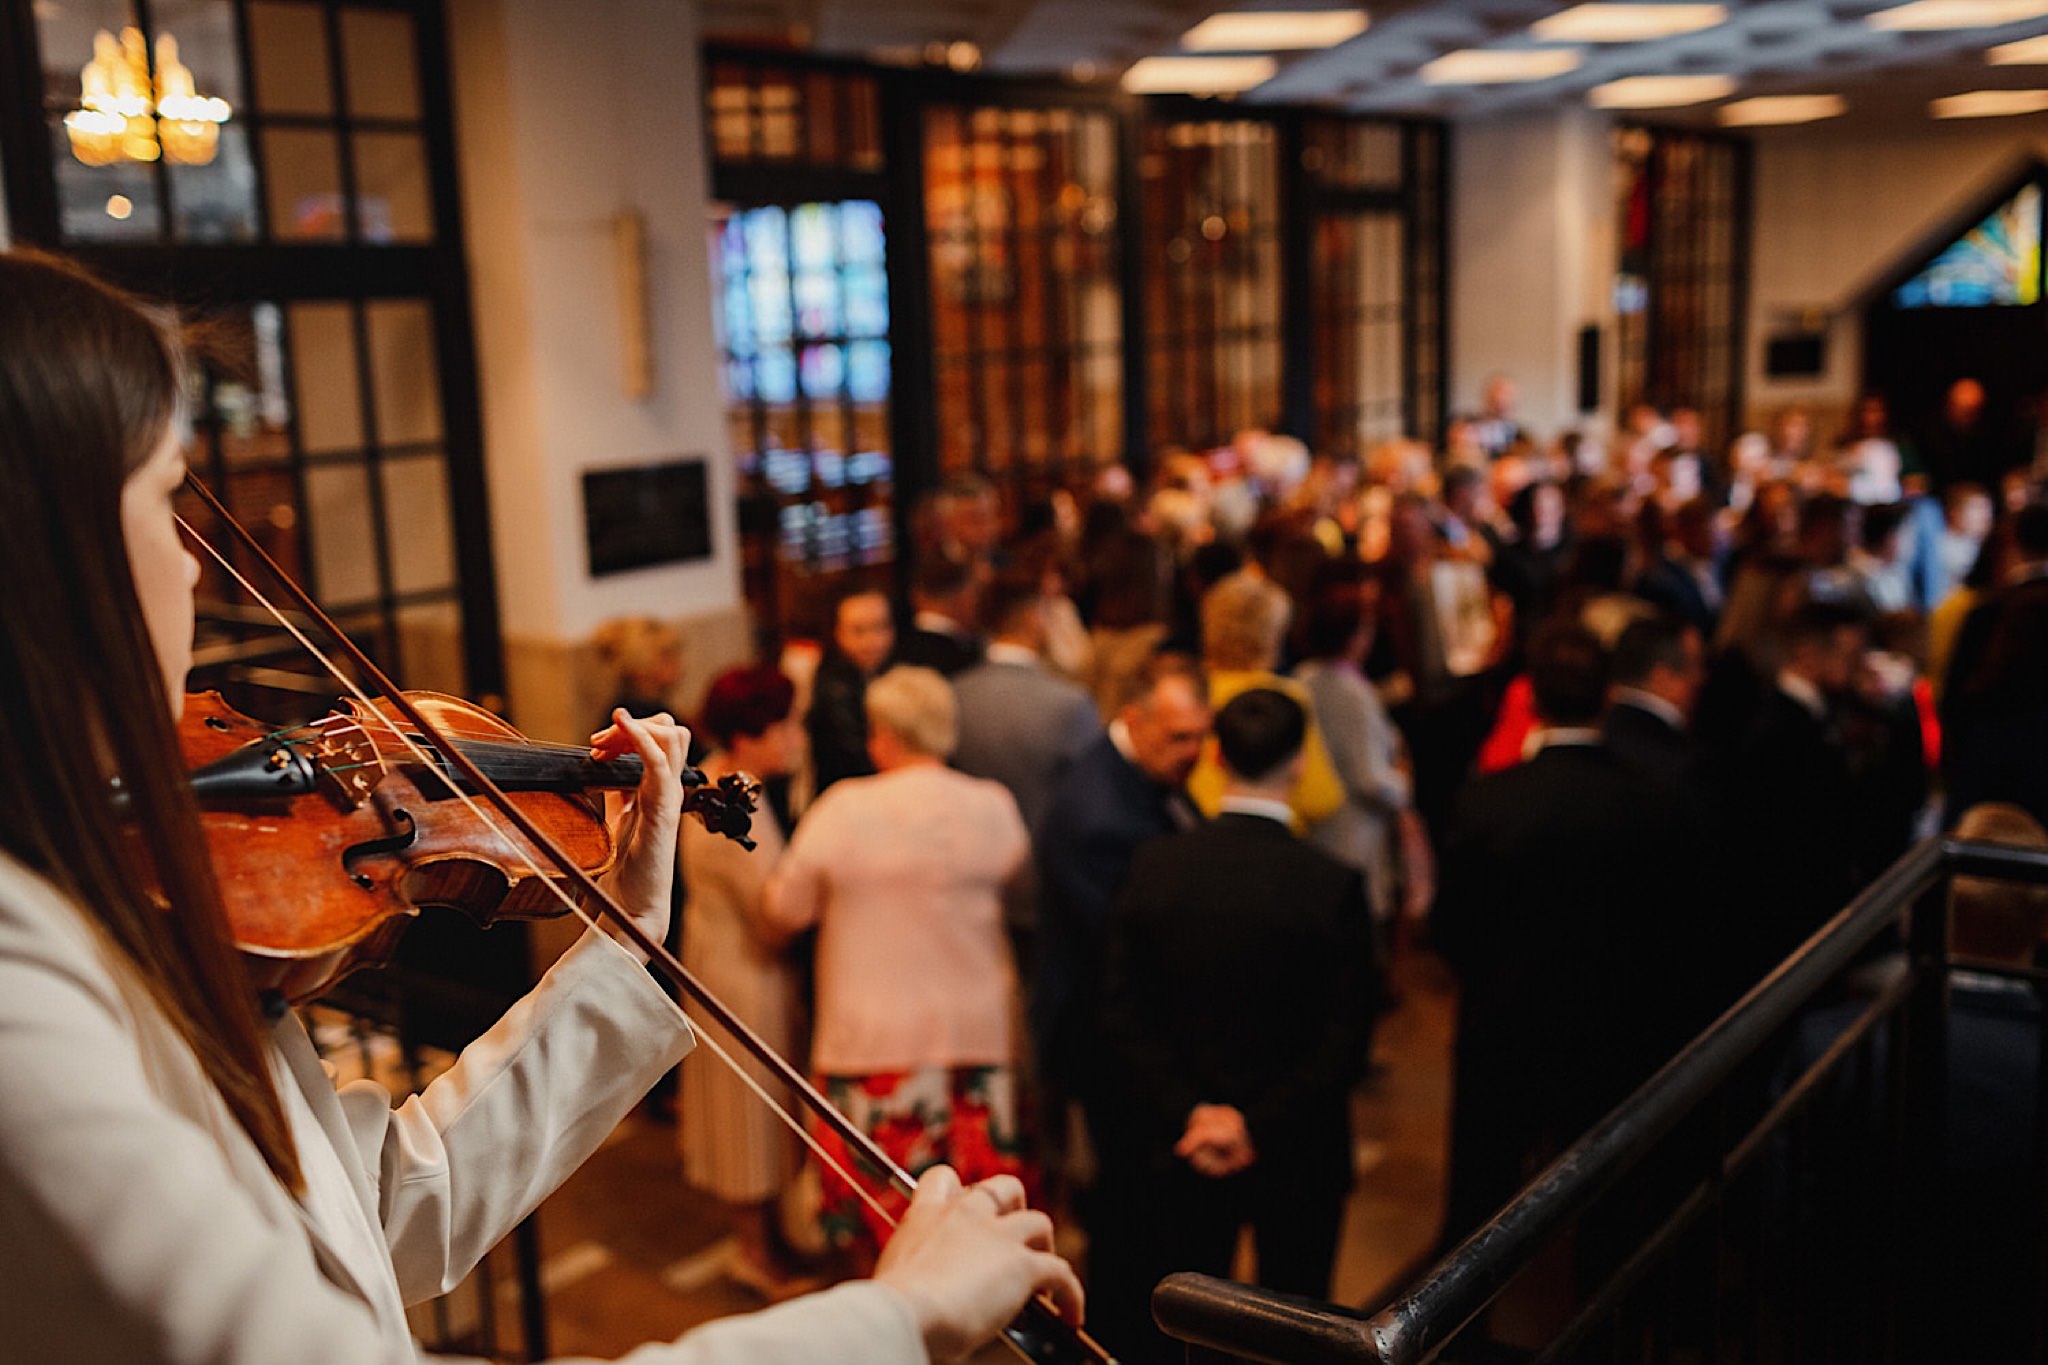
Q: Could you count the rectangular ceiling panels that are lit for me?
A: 9